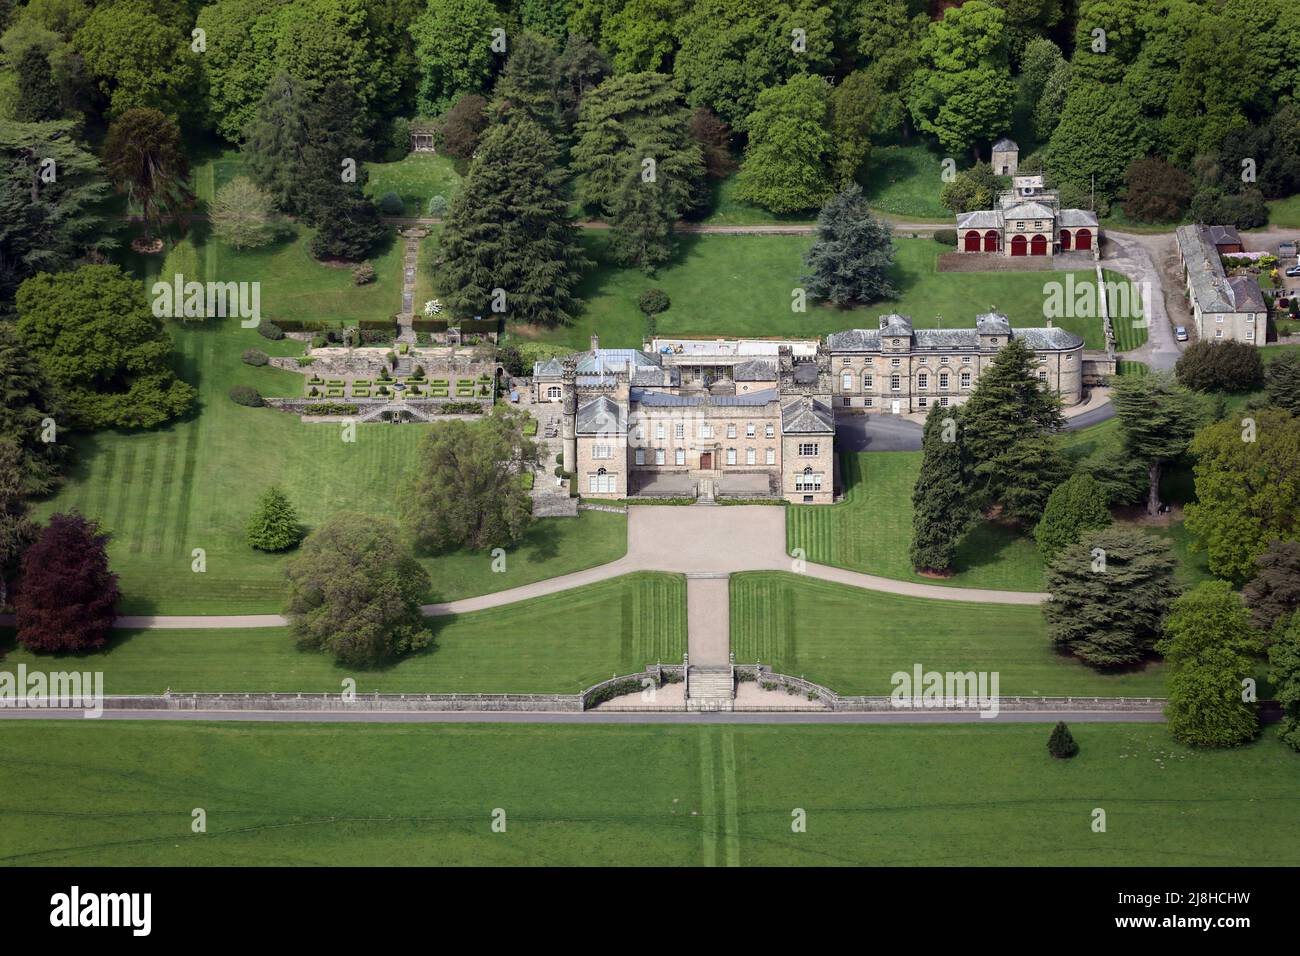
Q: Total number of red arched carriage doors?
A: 6